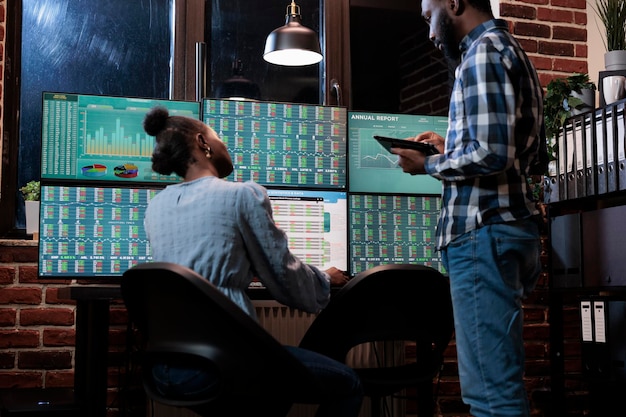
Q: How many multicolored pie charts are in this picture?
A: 2